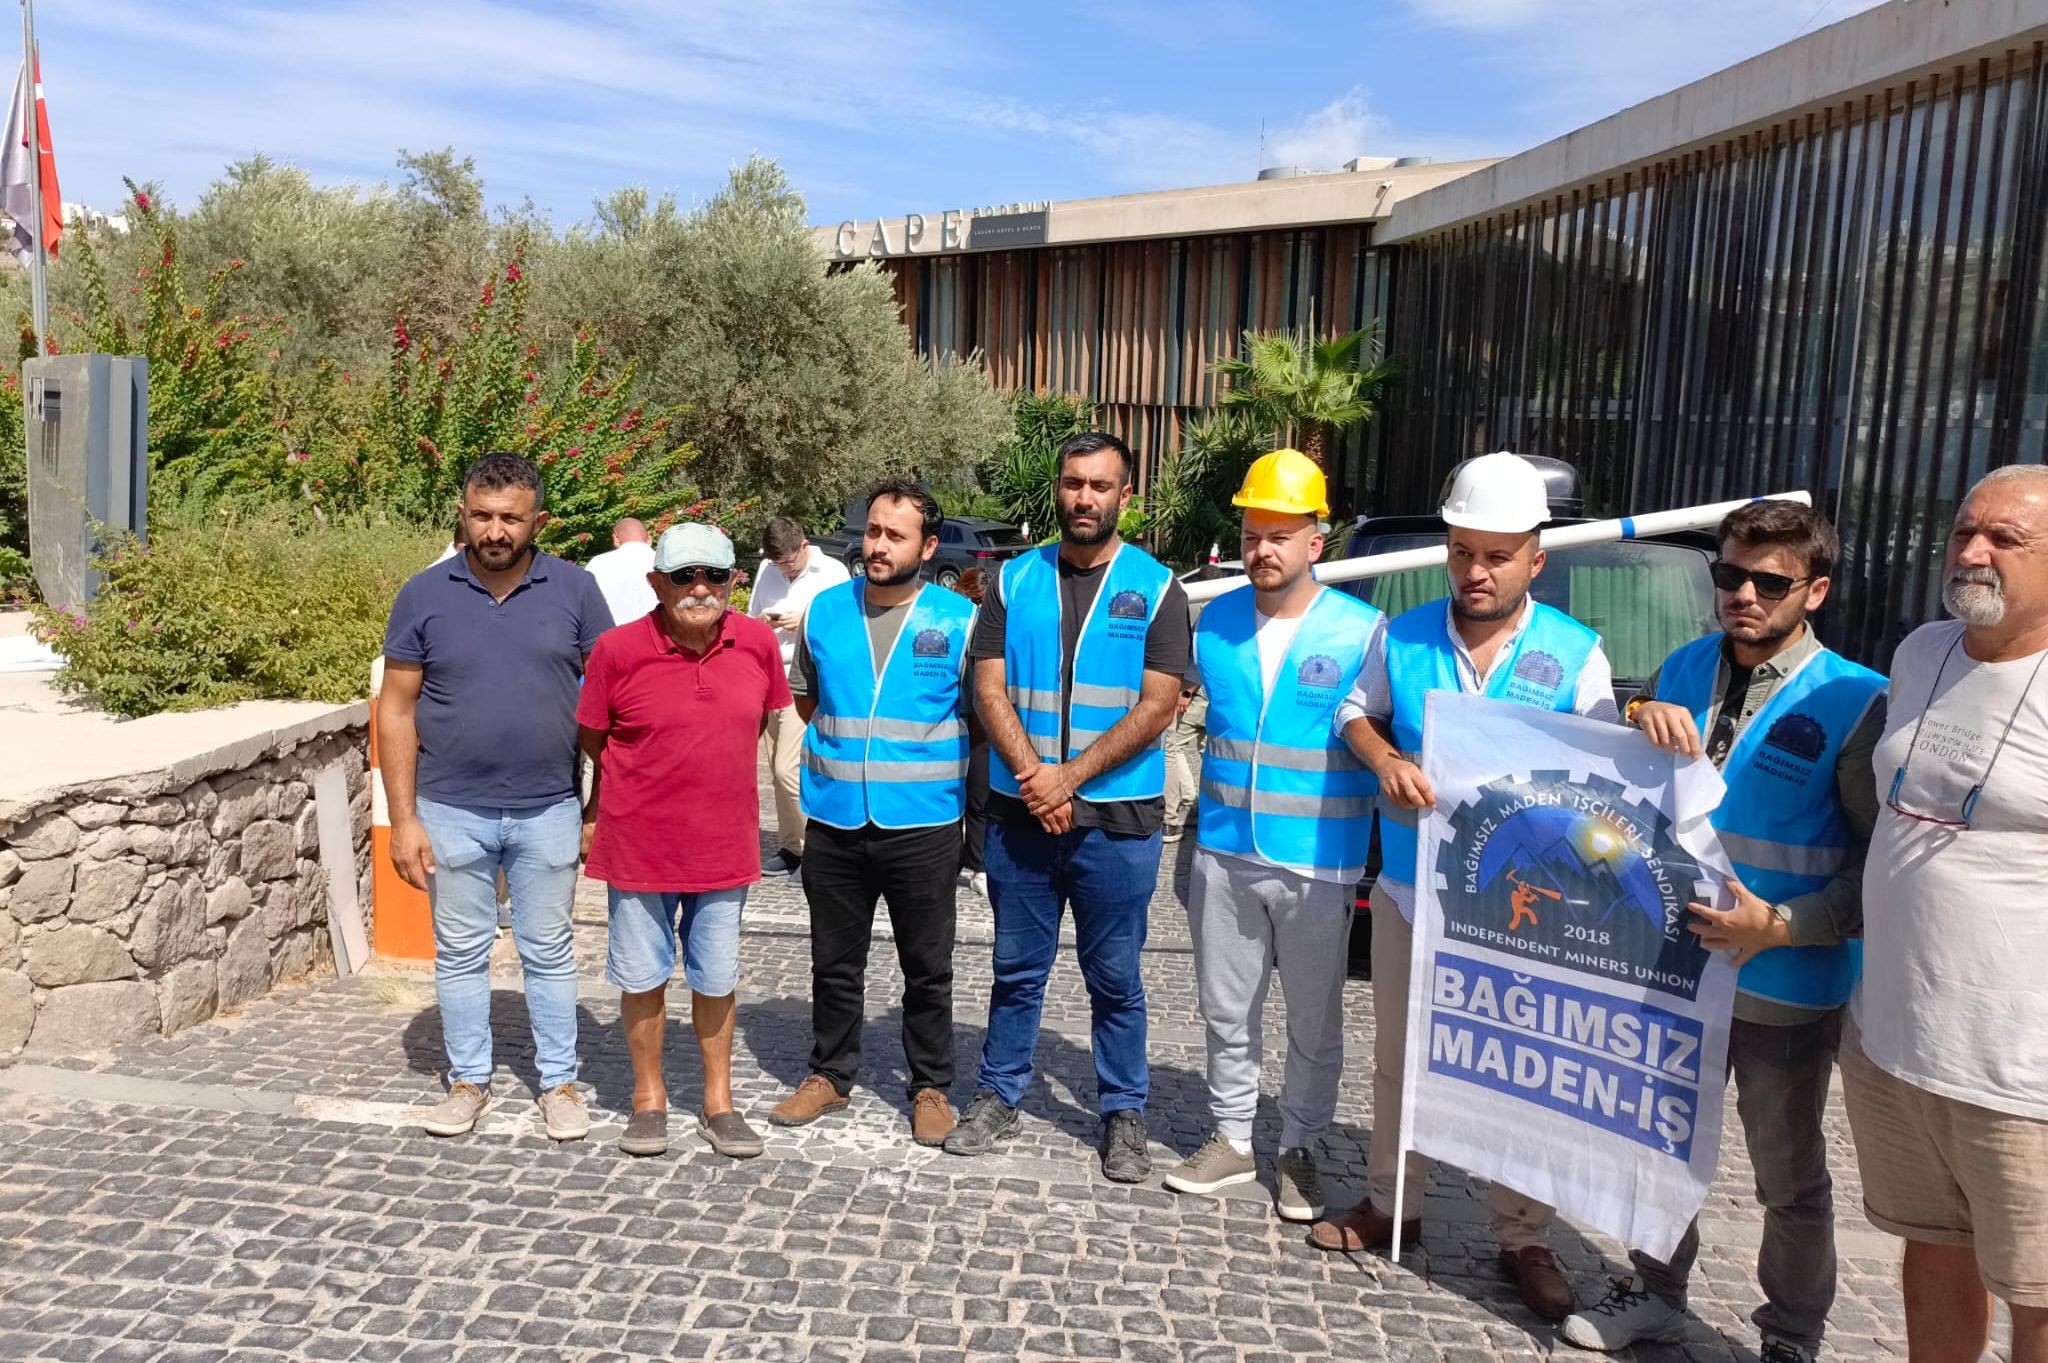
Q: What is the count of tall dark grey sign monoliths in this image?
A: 1